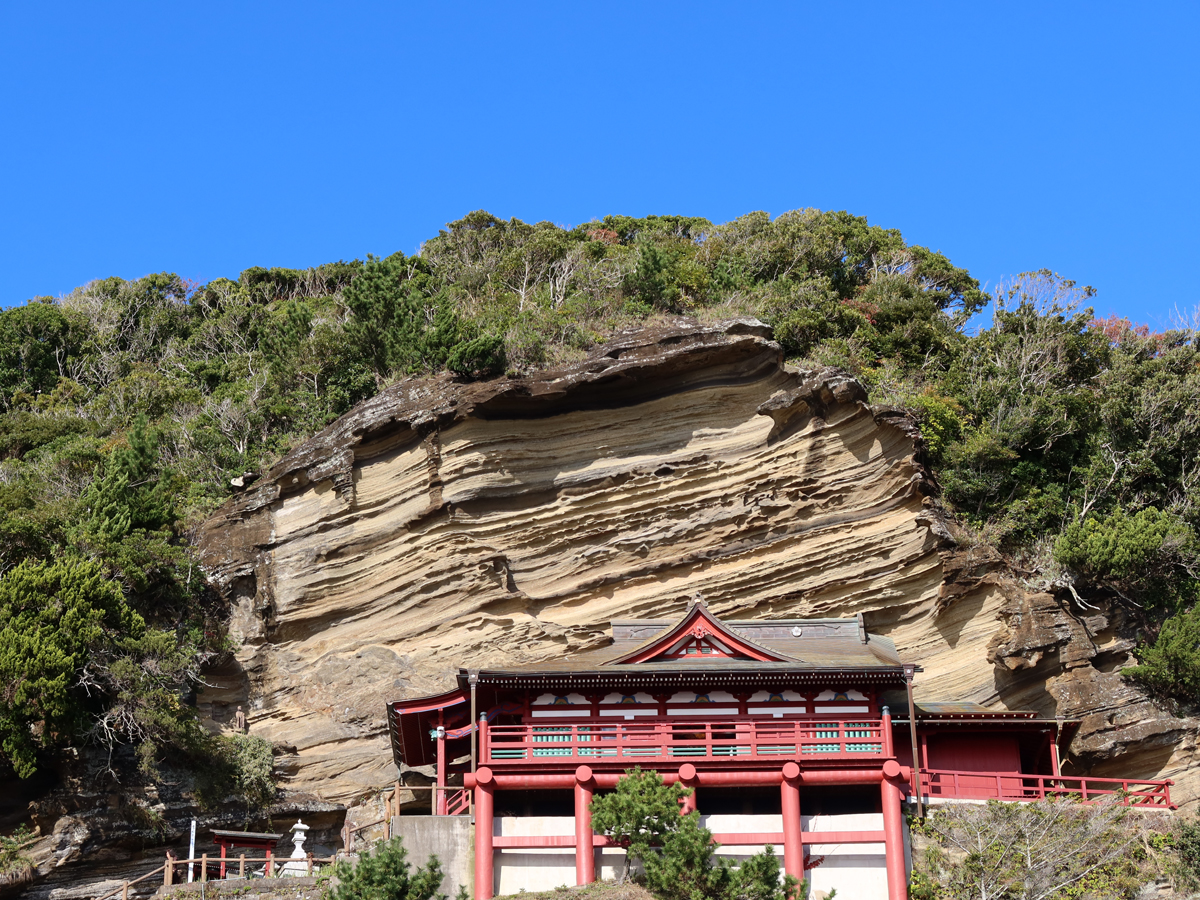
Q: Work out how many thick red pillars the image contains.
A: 5